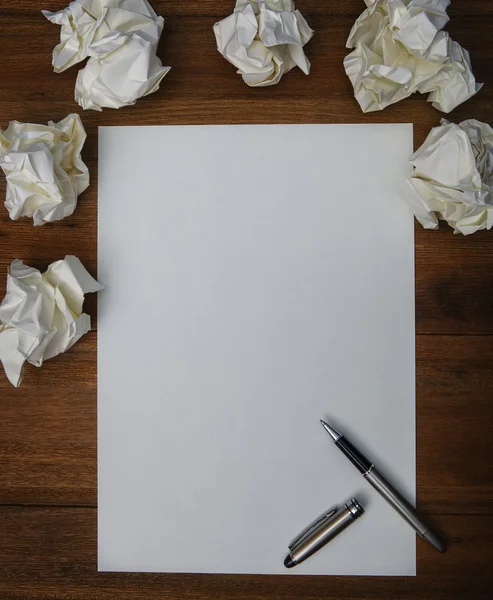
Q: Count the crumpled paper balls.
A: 6